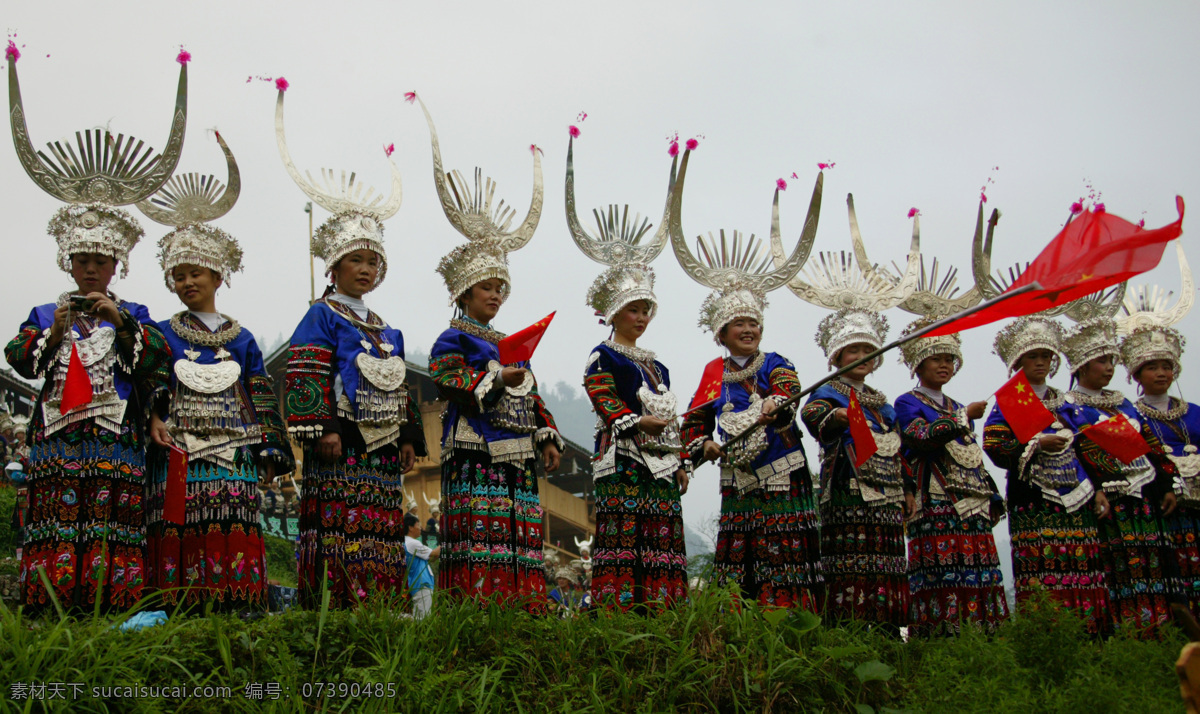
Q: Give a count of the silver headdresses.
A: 11